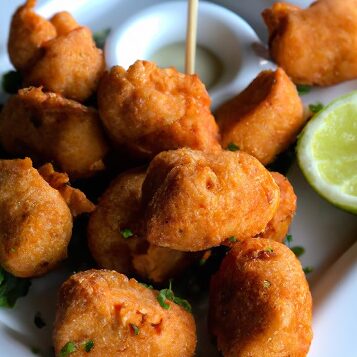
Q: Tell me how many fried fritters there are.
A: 11